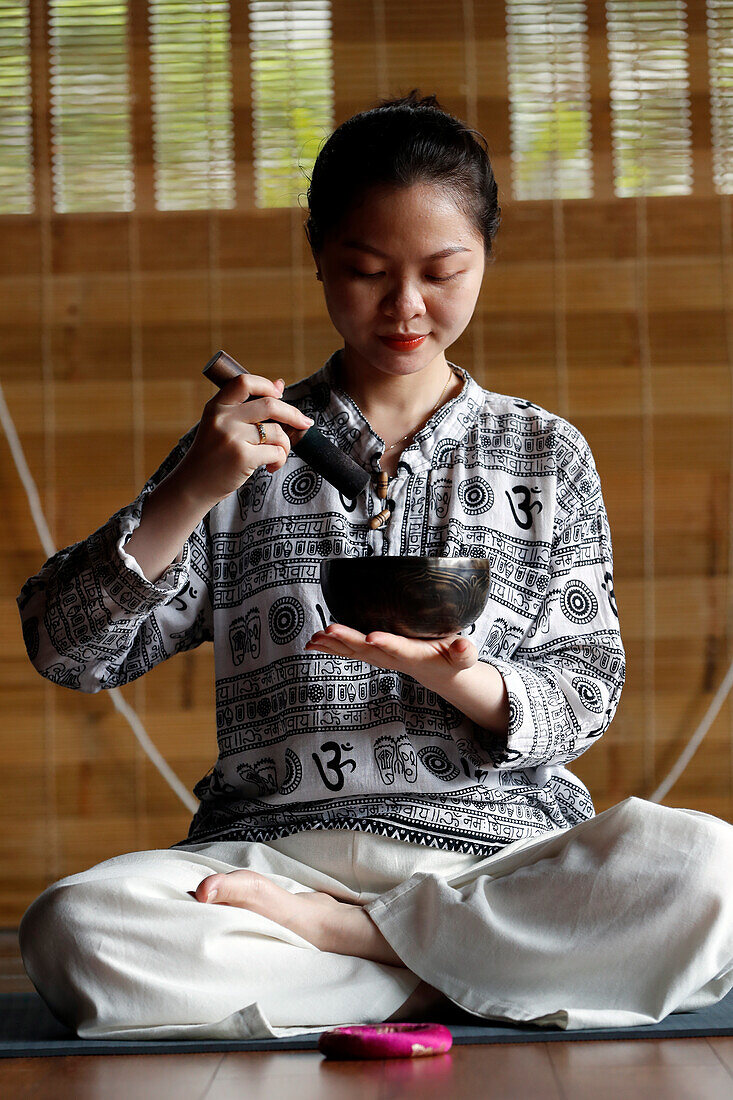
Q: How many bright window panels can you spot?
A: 7